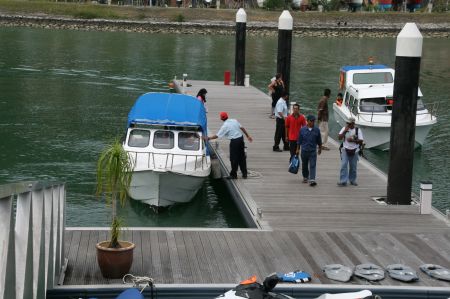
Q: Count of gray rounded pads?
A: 4